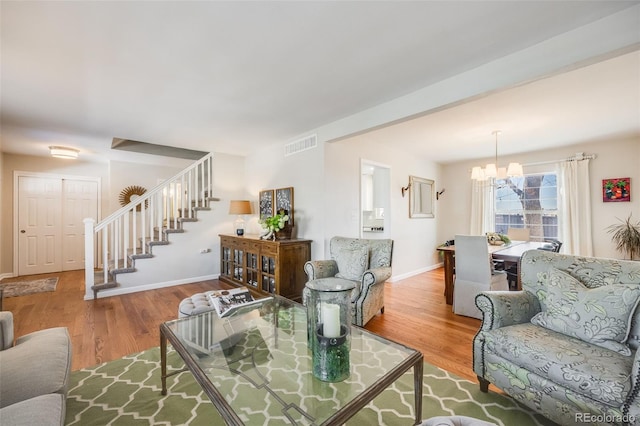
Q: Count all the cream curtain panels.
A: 2